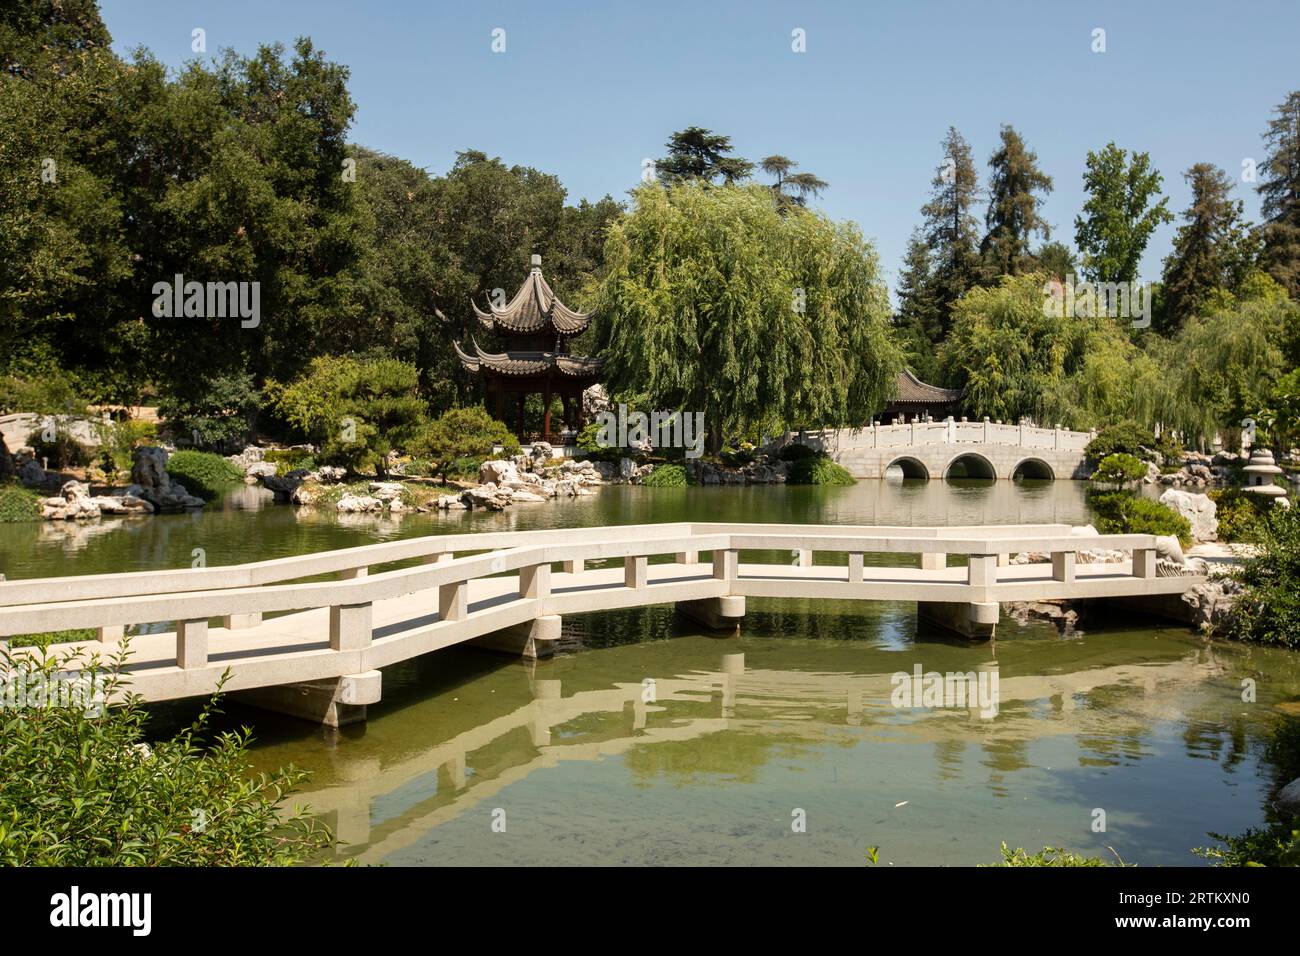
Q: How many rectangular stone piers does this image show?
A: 4